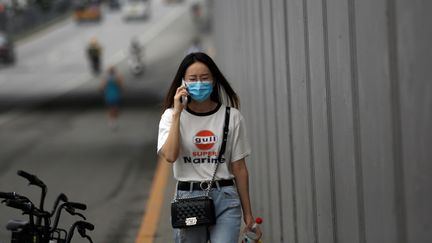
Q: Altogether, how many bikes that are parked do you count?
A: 3